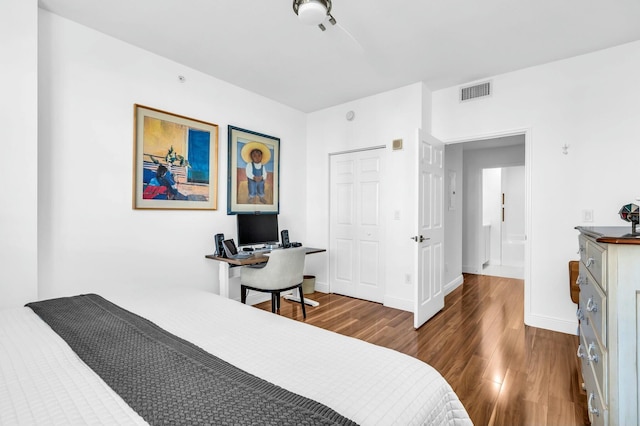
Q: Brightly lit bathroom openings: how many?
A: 1